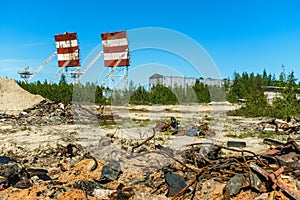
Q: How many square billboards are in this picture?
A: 2